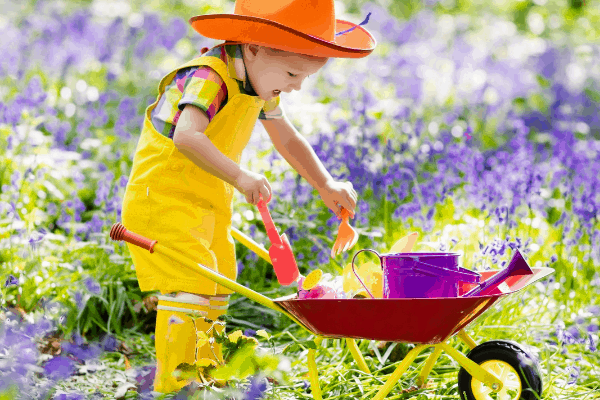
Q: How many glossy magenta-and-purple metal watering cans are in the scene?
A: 1